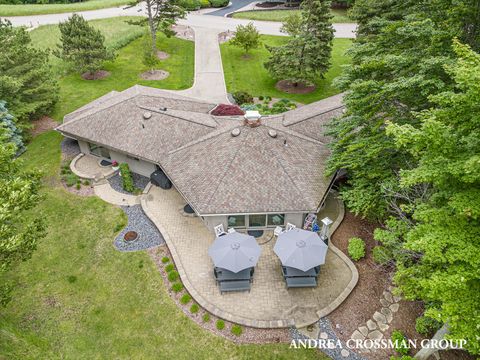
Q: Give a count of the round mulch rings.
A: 5